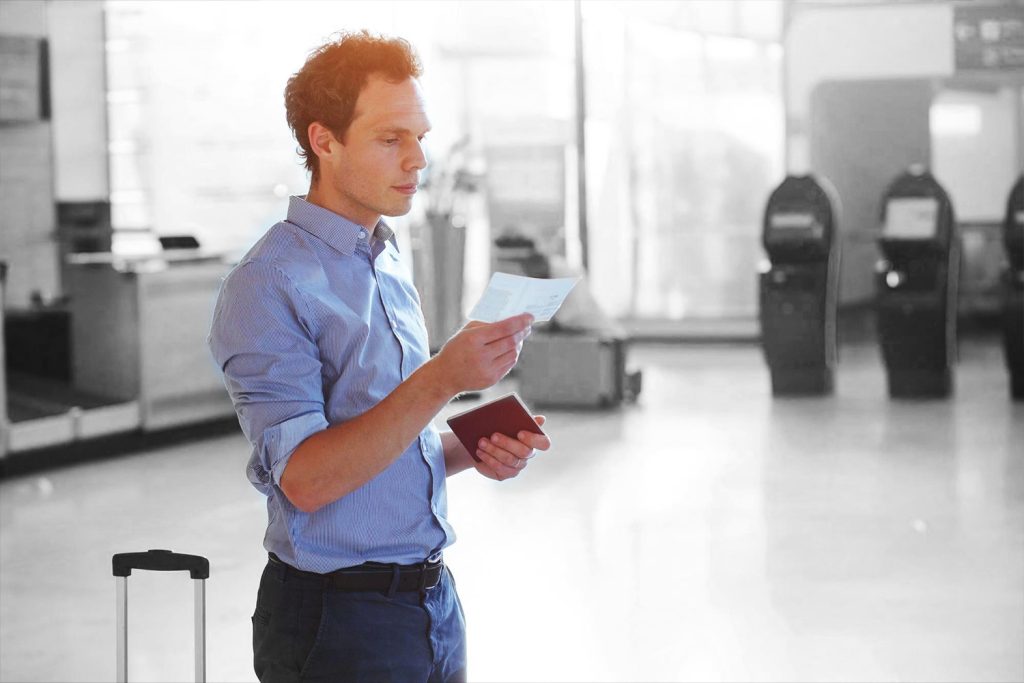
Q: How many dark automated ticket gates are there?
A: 3